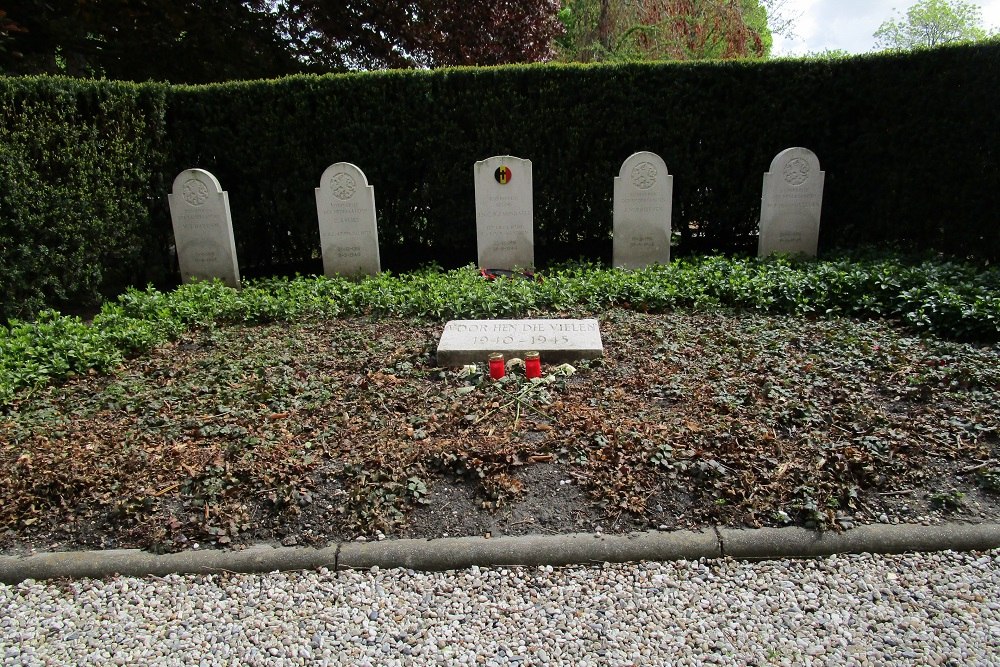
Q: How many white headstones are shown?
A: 5